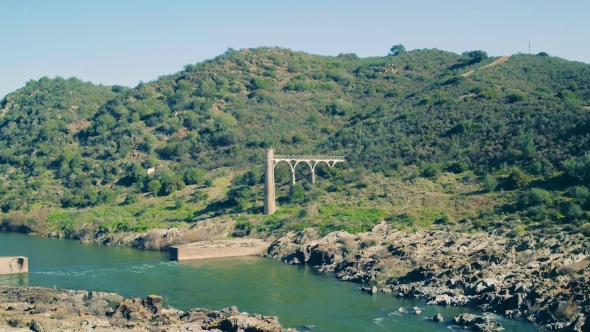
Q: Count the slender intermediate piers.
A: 2